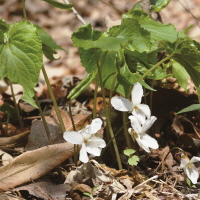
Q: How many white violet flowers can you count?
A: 4